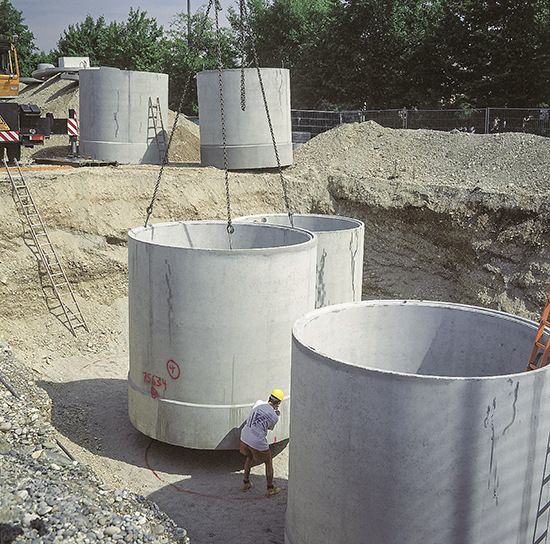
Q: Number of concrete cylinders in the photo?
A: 5